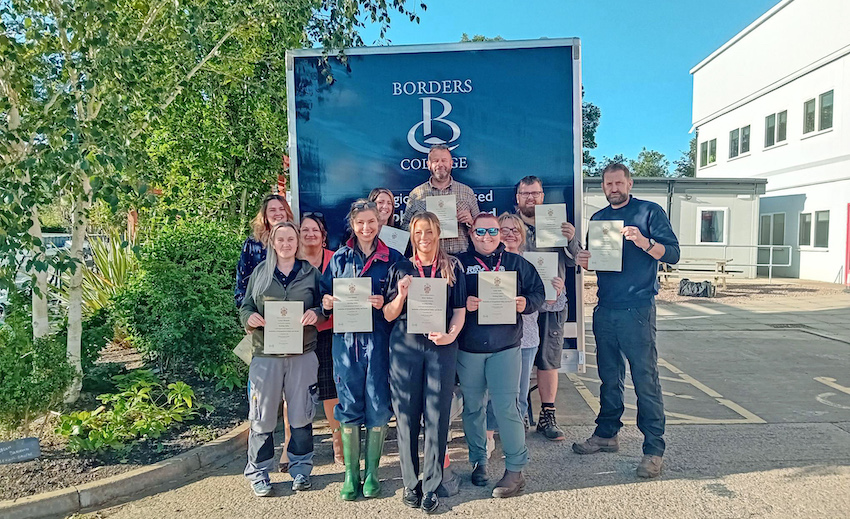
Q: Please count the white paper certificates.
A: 10